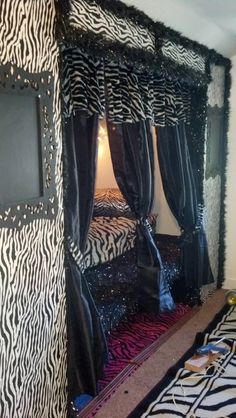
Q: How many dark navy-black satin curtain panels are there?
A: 3